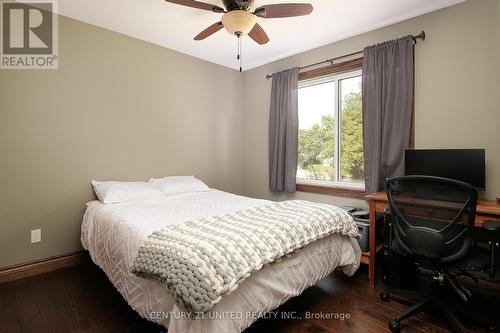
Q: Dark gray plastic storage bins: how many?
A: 1